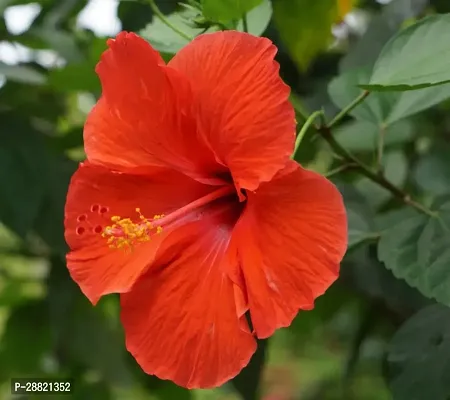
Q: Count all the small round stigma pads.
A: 5